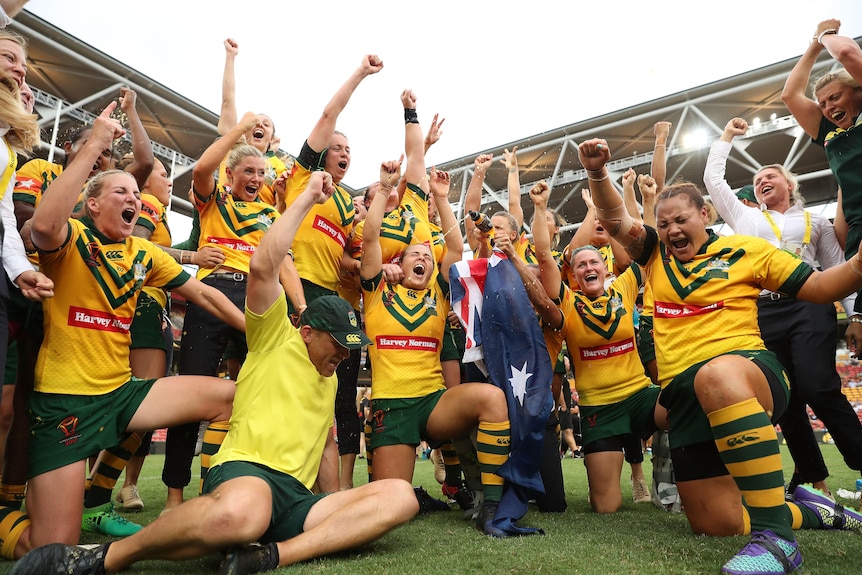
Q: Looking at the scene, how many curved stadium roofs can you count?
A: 2